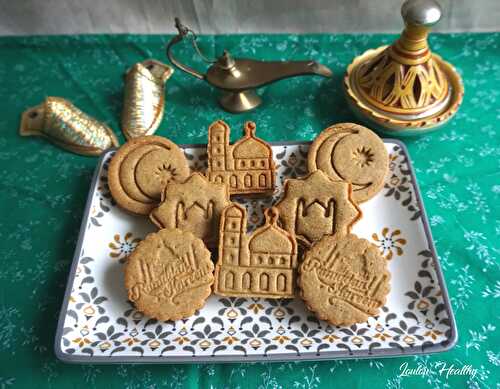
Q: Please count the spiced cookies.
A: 8